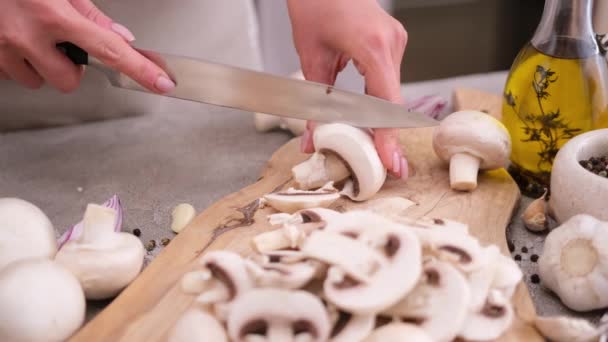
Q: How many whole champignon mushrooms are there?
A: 4